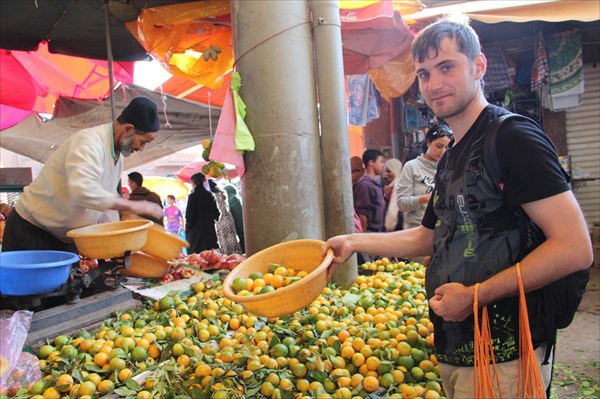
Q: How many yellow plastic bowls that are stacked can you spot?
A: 3